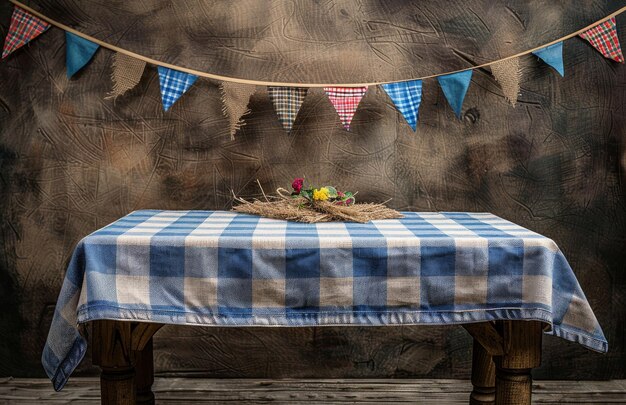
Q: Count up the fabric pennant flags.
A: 12